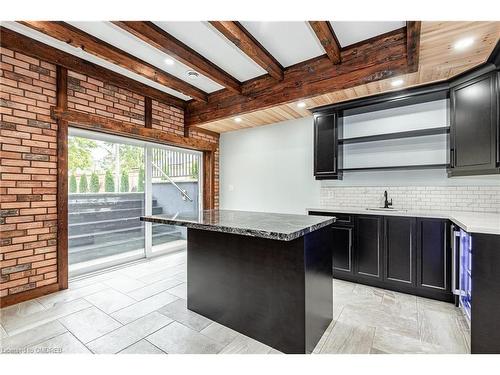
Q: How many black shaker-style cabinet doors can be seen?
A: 6